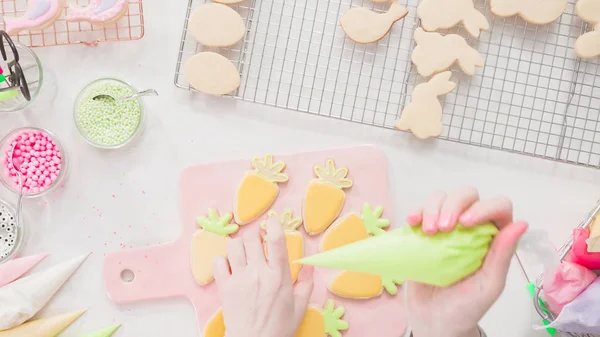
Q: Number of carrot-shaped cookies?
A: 8